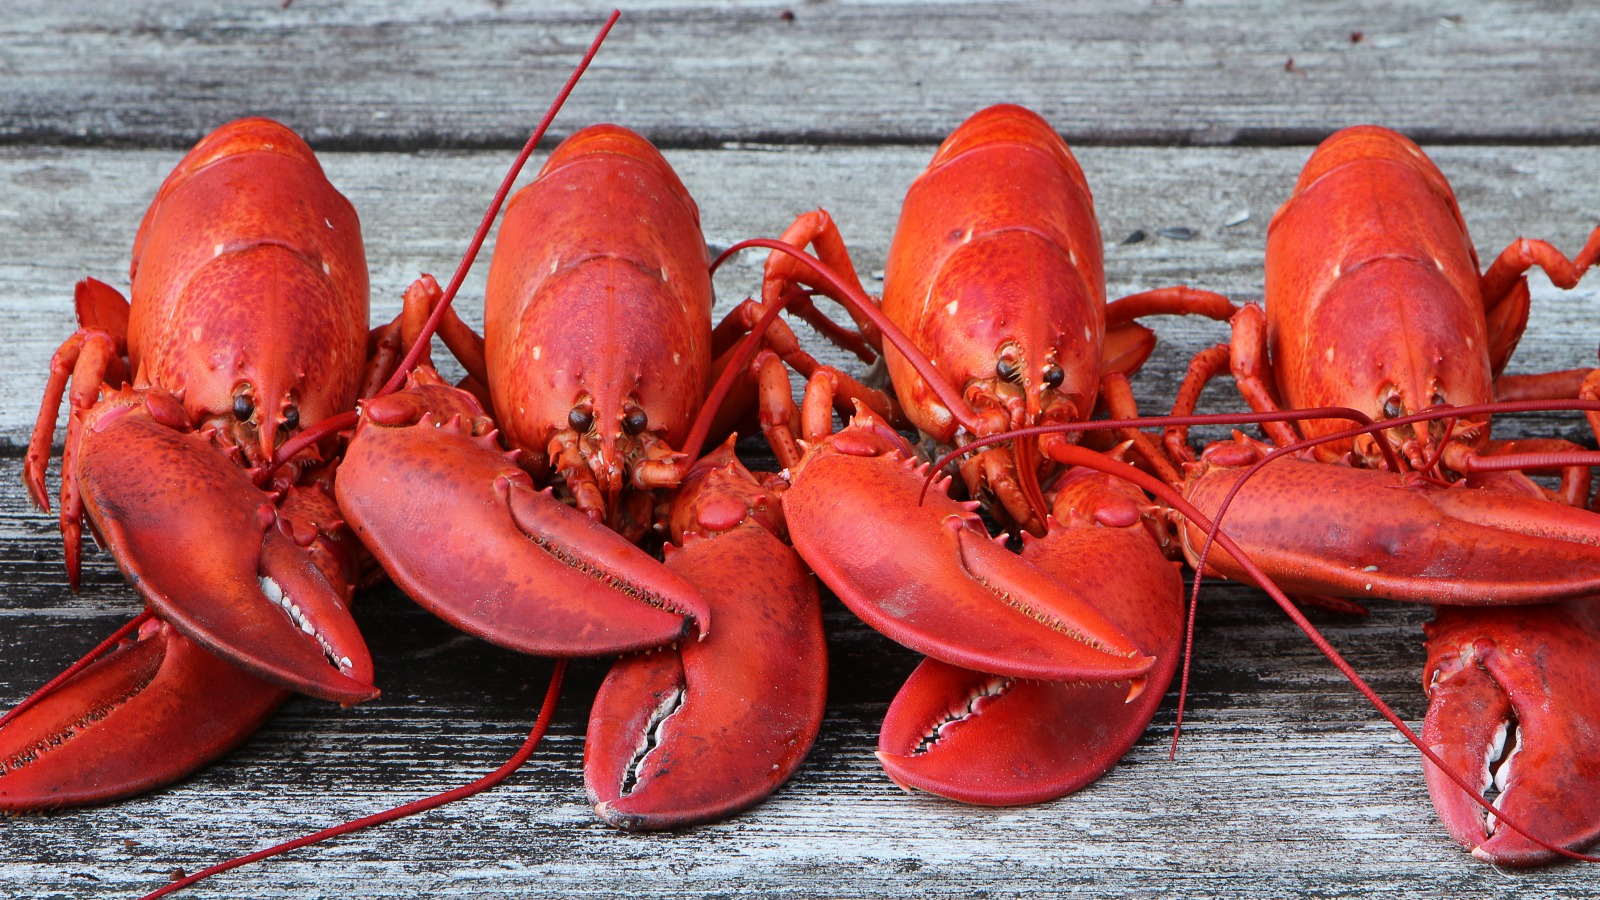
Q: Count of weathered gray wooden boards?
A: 3